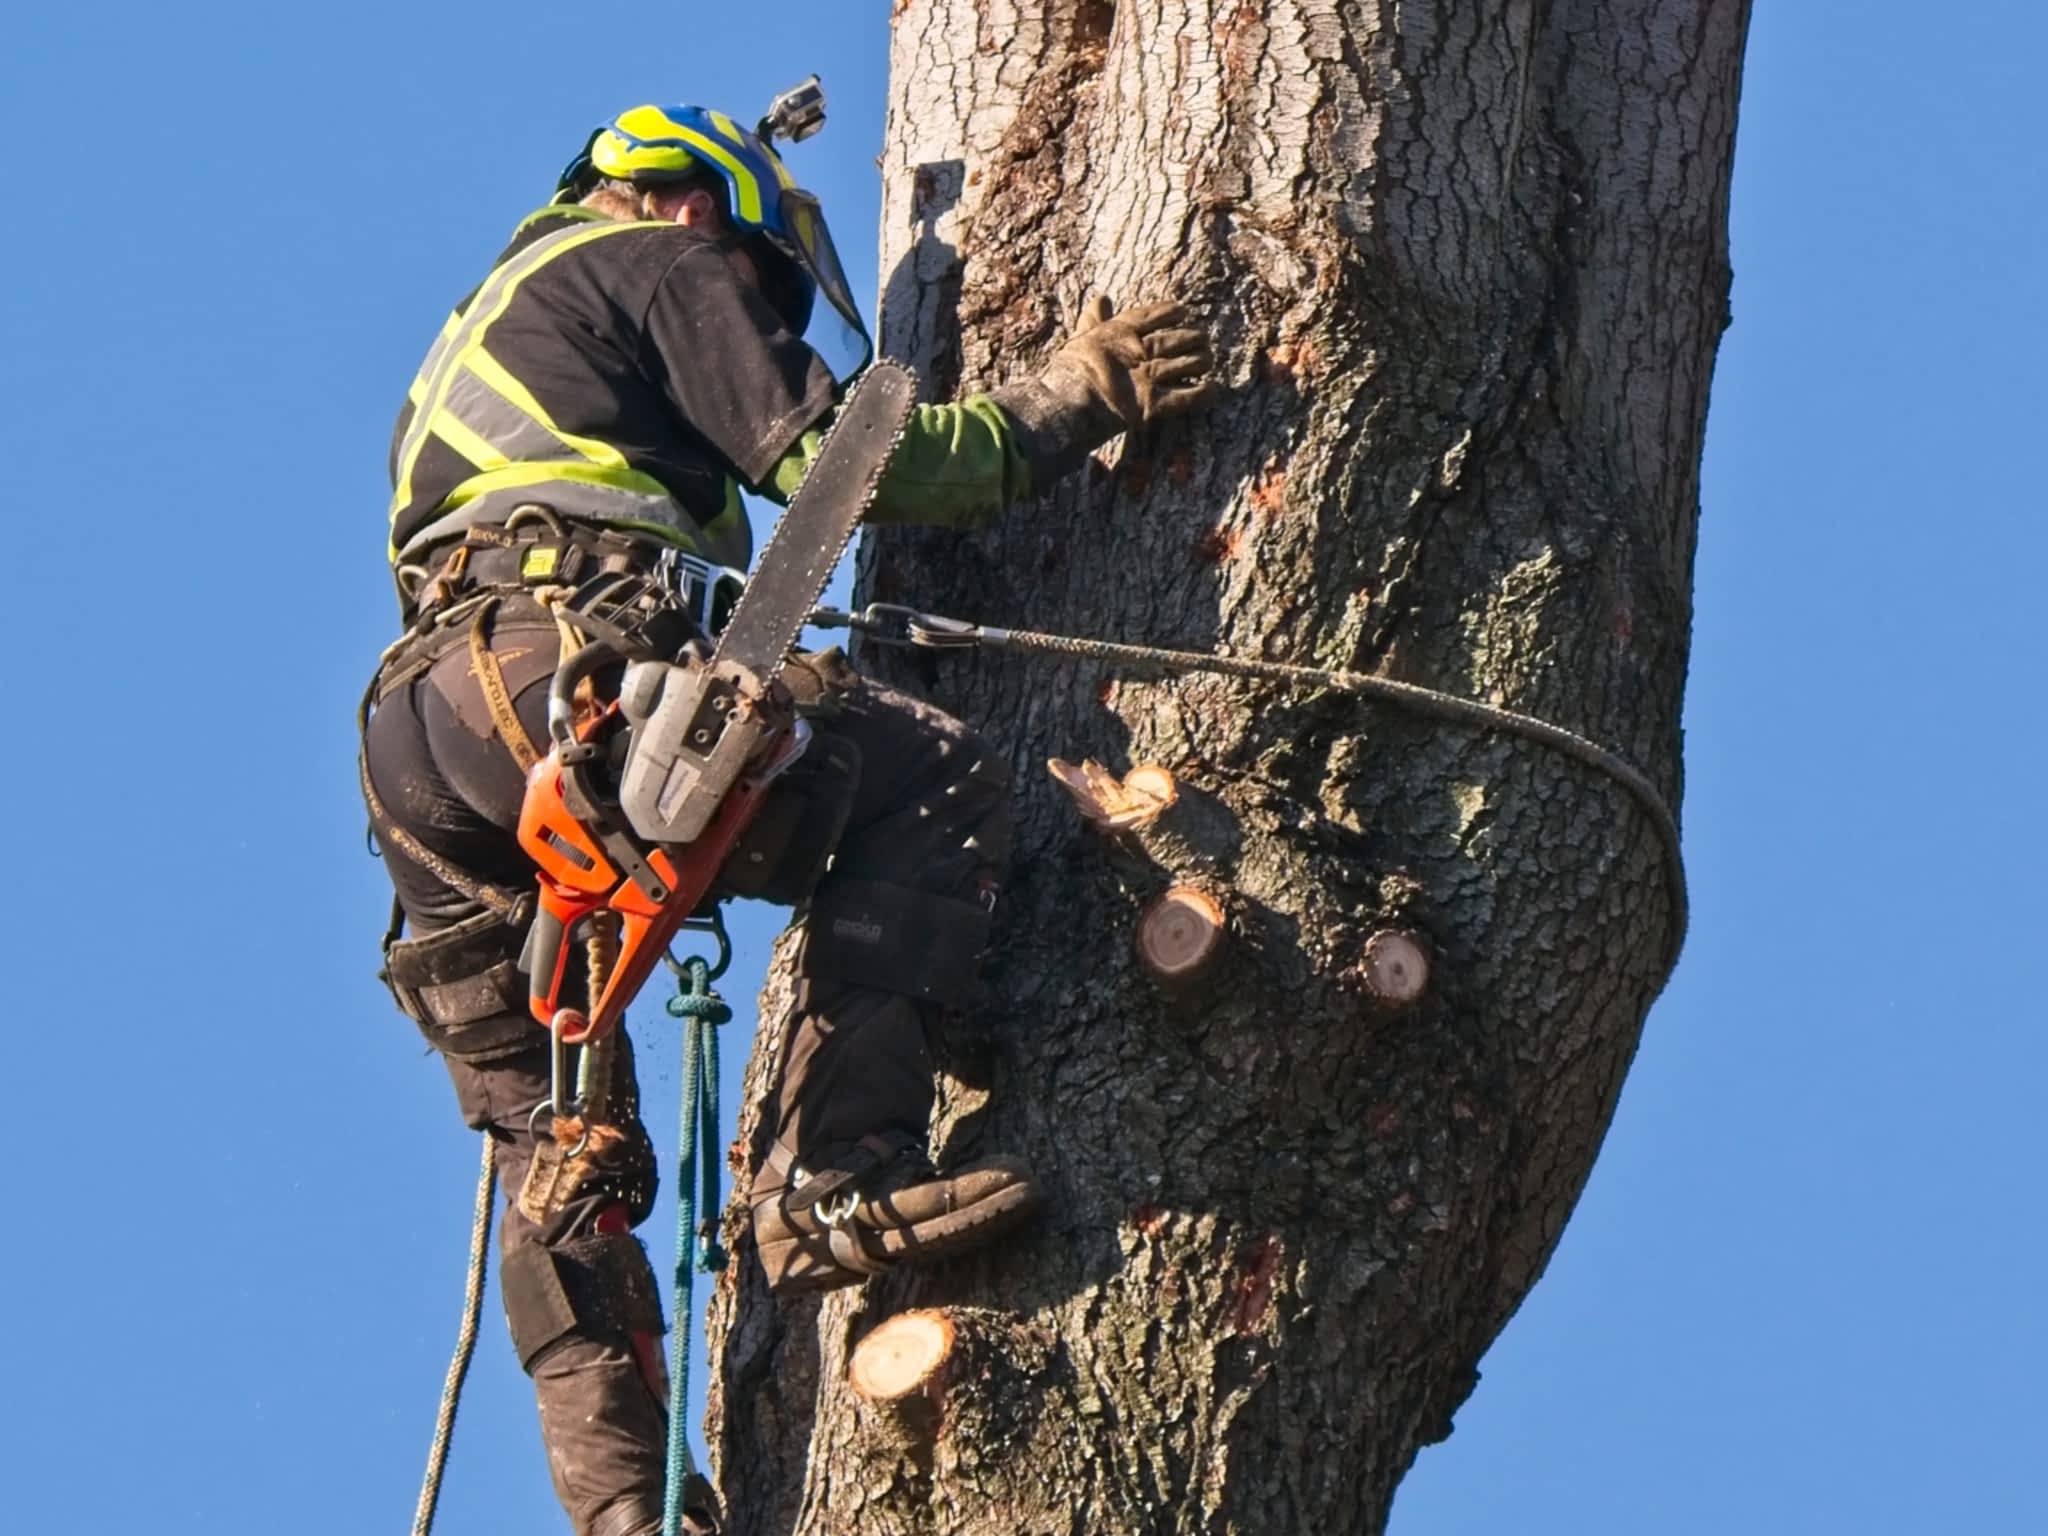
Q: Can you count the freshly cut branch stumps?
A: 4